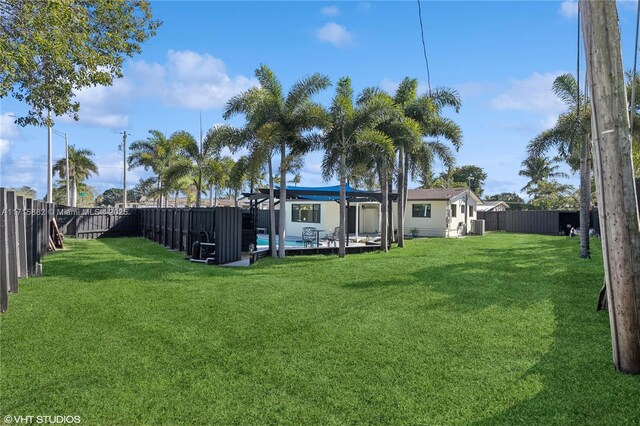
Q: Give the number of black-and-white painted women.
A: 0